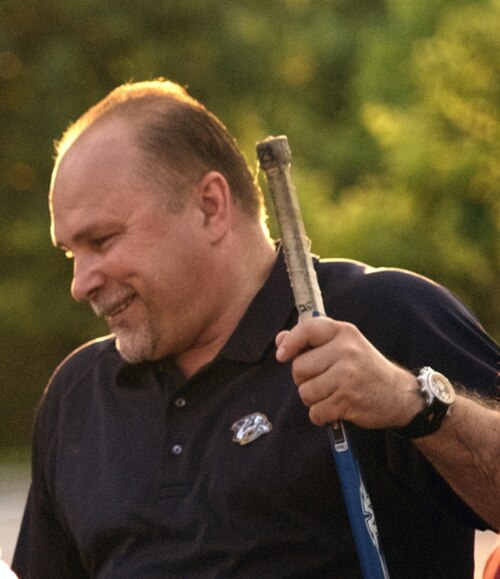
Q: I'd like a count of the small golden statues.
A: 0